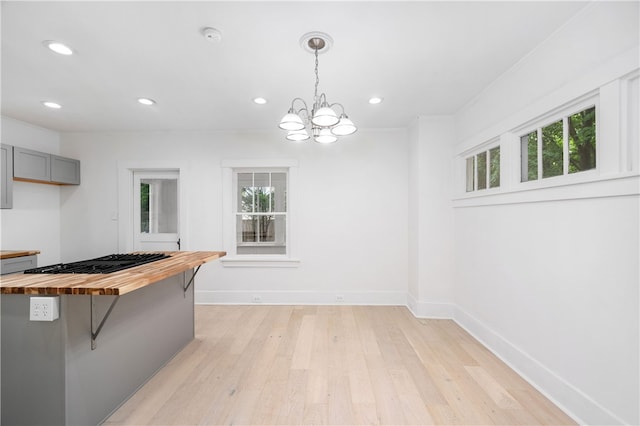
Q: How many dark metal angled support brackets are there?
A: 2